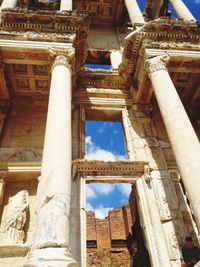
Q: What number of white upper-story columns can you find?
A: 4